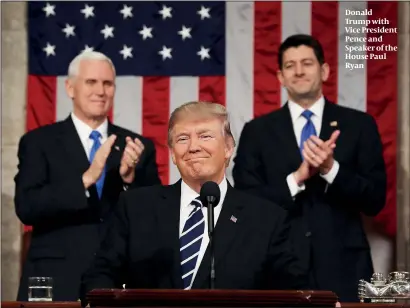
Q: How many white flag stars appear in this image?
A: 14